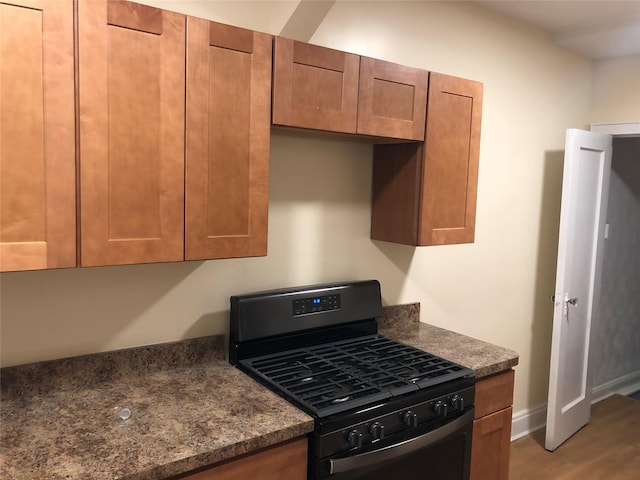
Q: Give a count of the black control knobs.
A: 5